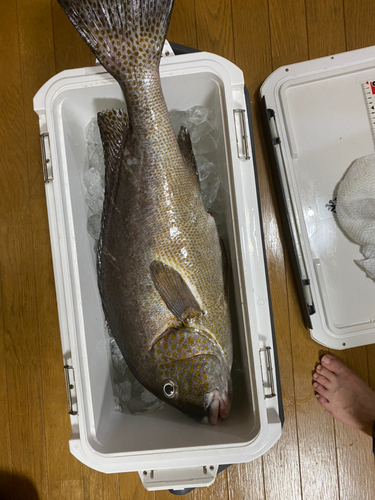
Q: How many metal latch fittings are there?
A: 4